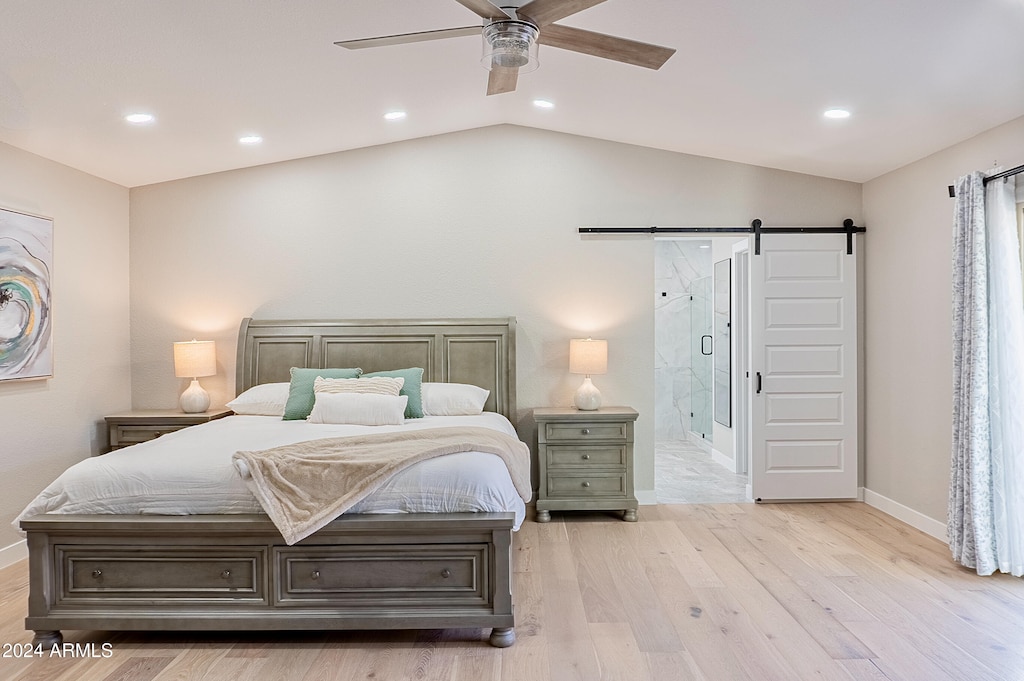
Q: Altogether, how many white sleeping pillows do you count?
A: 2